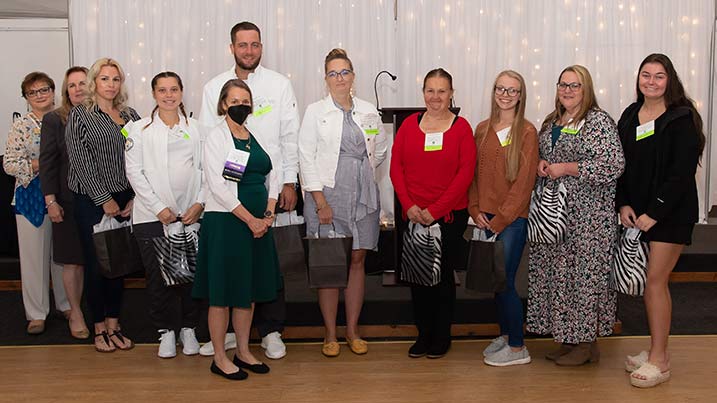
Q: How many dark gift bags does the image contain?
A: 4